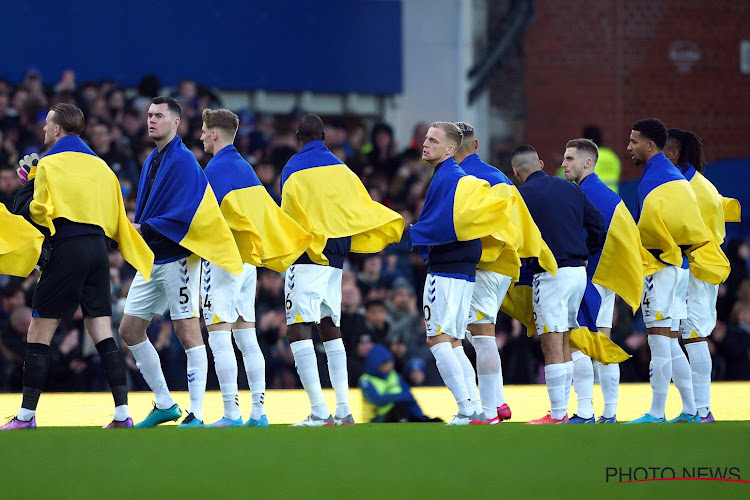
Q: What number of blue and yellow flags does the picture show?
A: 11